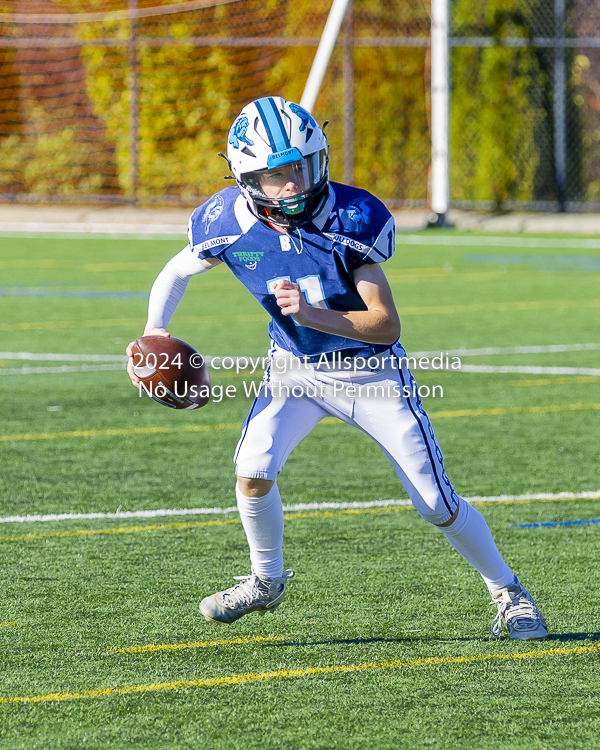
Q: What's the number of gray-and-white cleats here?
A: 2